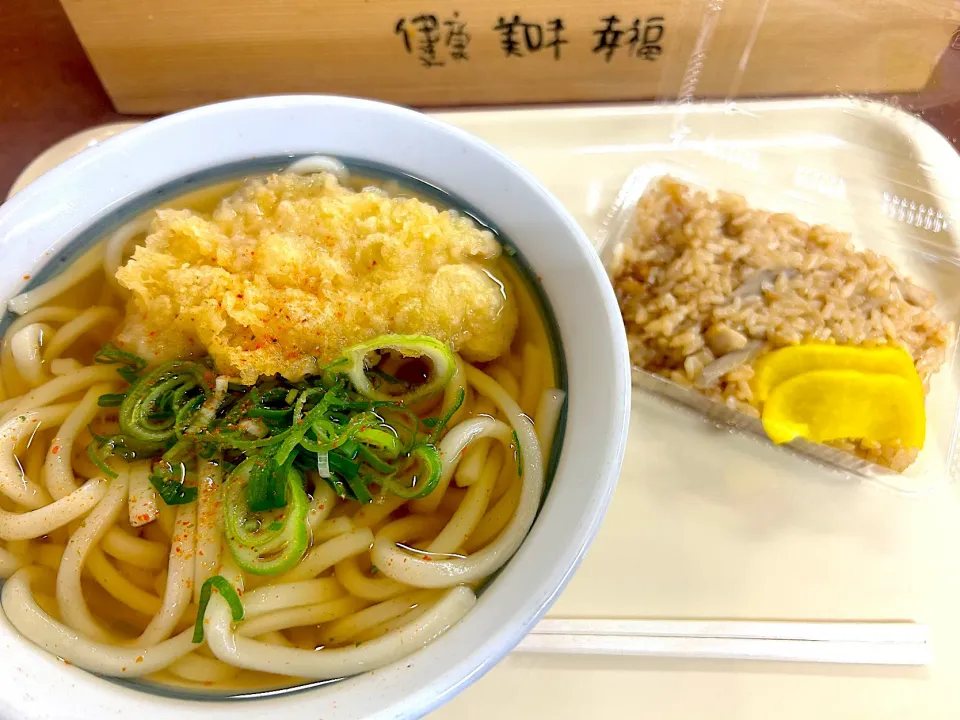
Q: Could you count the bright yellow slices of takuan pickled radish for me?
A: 2